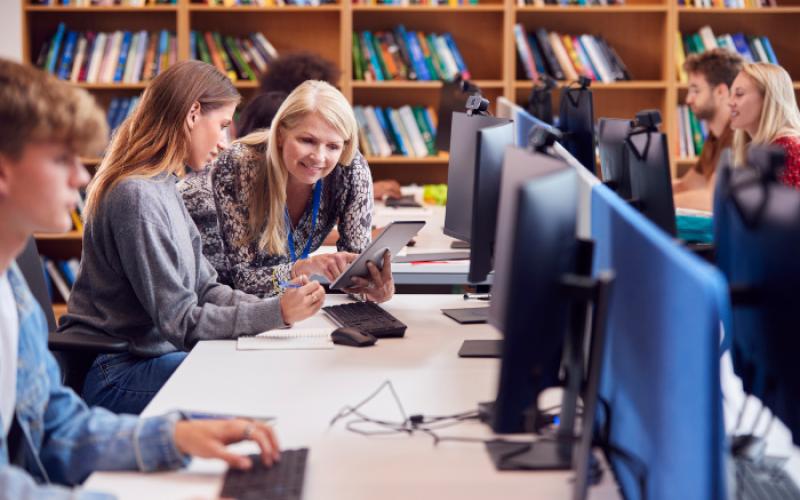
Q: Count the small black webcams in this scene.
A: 7